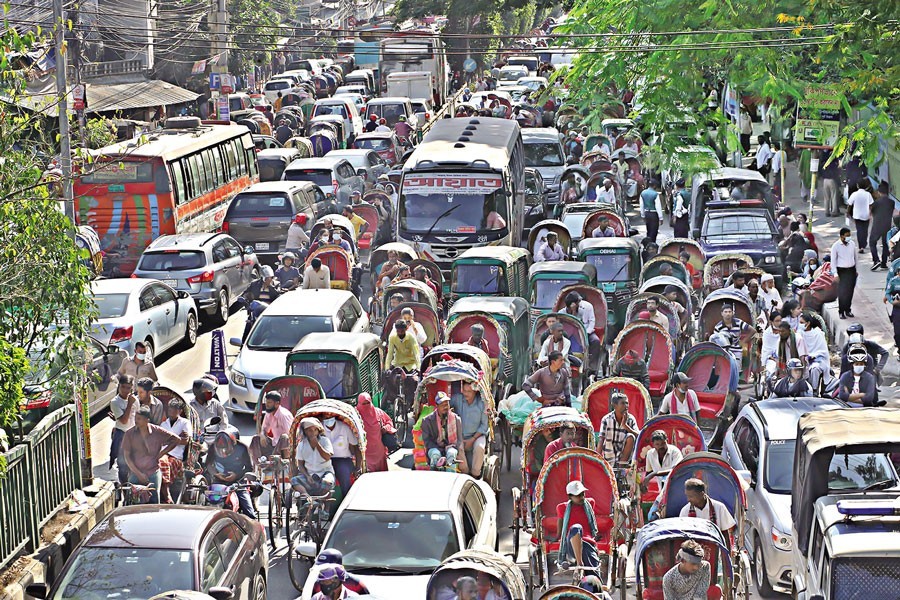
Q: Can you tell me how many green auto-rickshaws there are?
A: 5